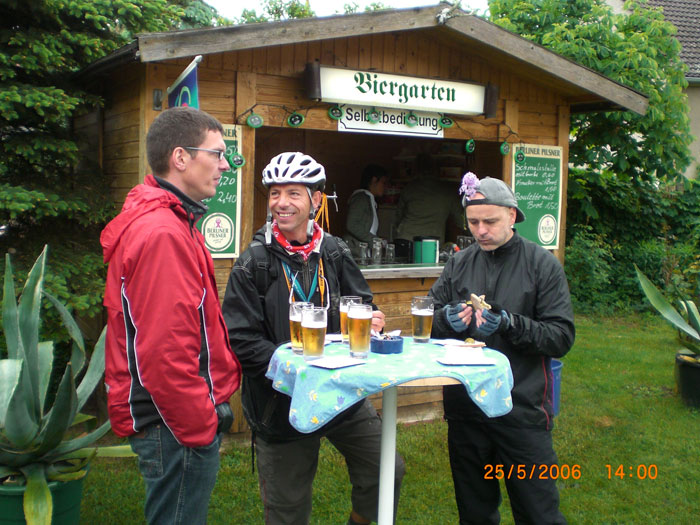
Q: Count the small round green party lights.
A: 10